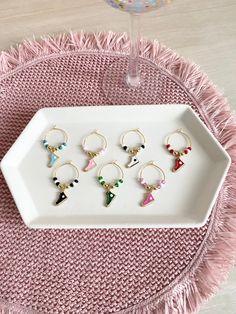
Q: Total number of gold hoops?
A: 7